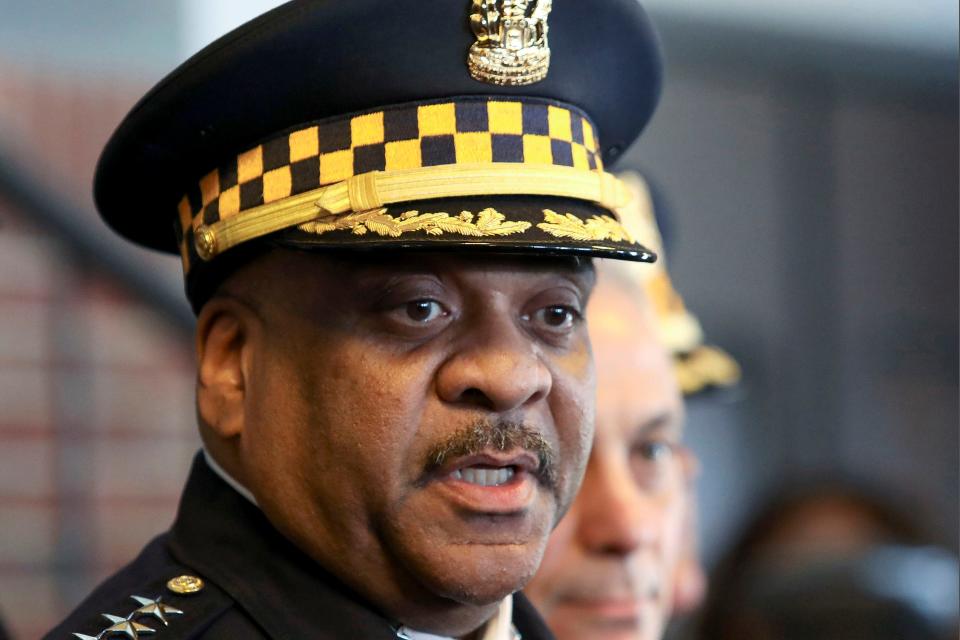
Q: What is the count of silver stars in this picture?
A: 3